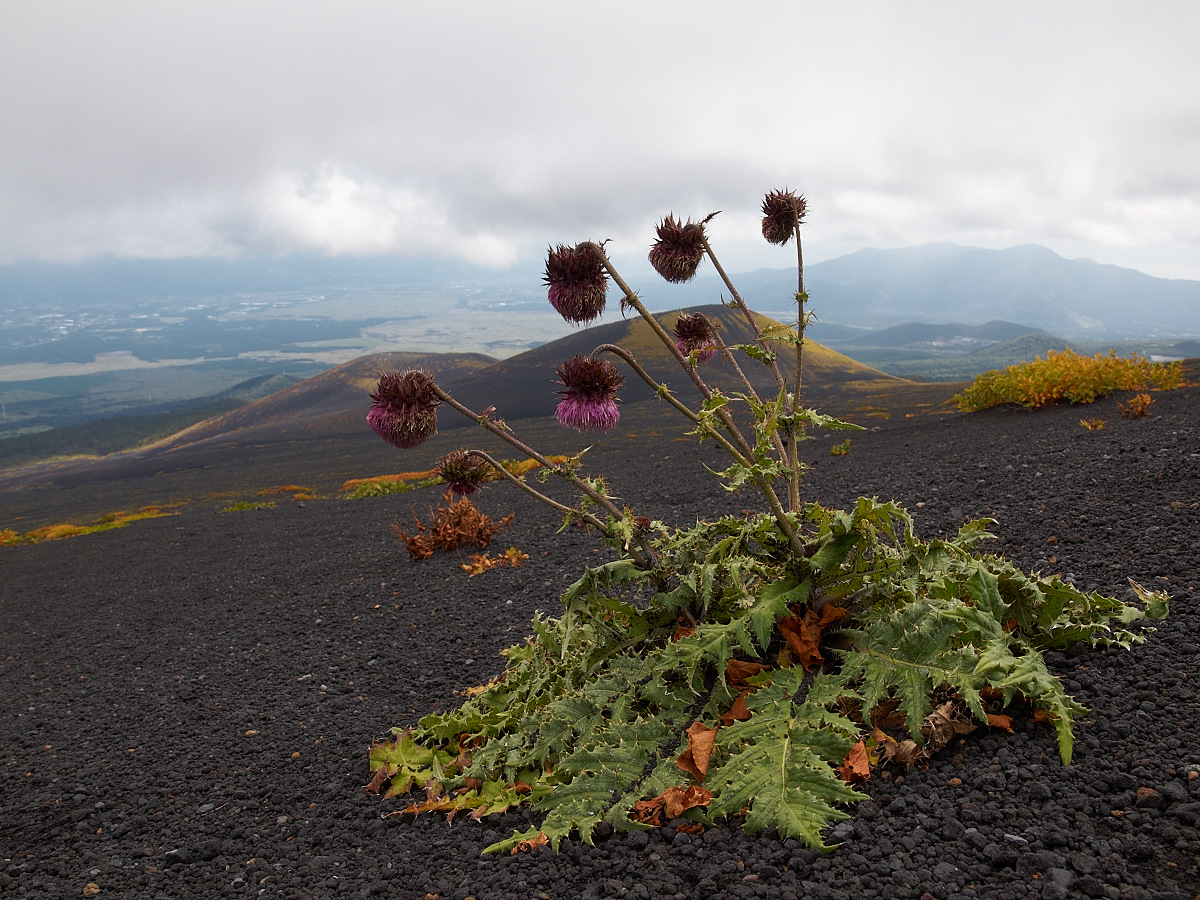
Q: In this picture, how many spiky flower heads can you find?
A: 7